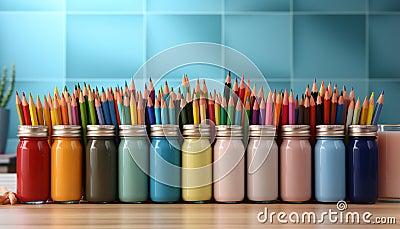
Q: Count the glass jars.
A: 11